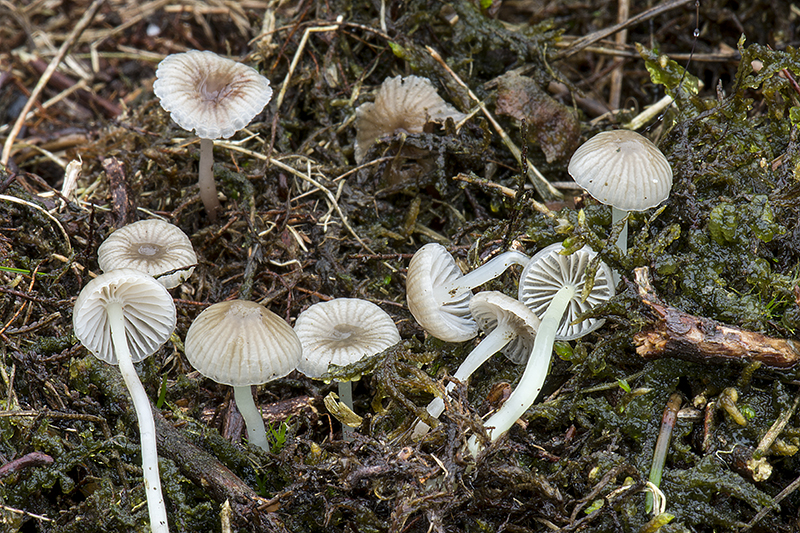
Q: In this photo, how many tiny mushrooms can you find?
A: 10